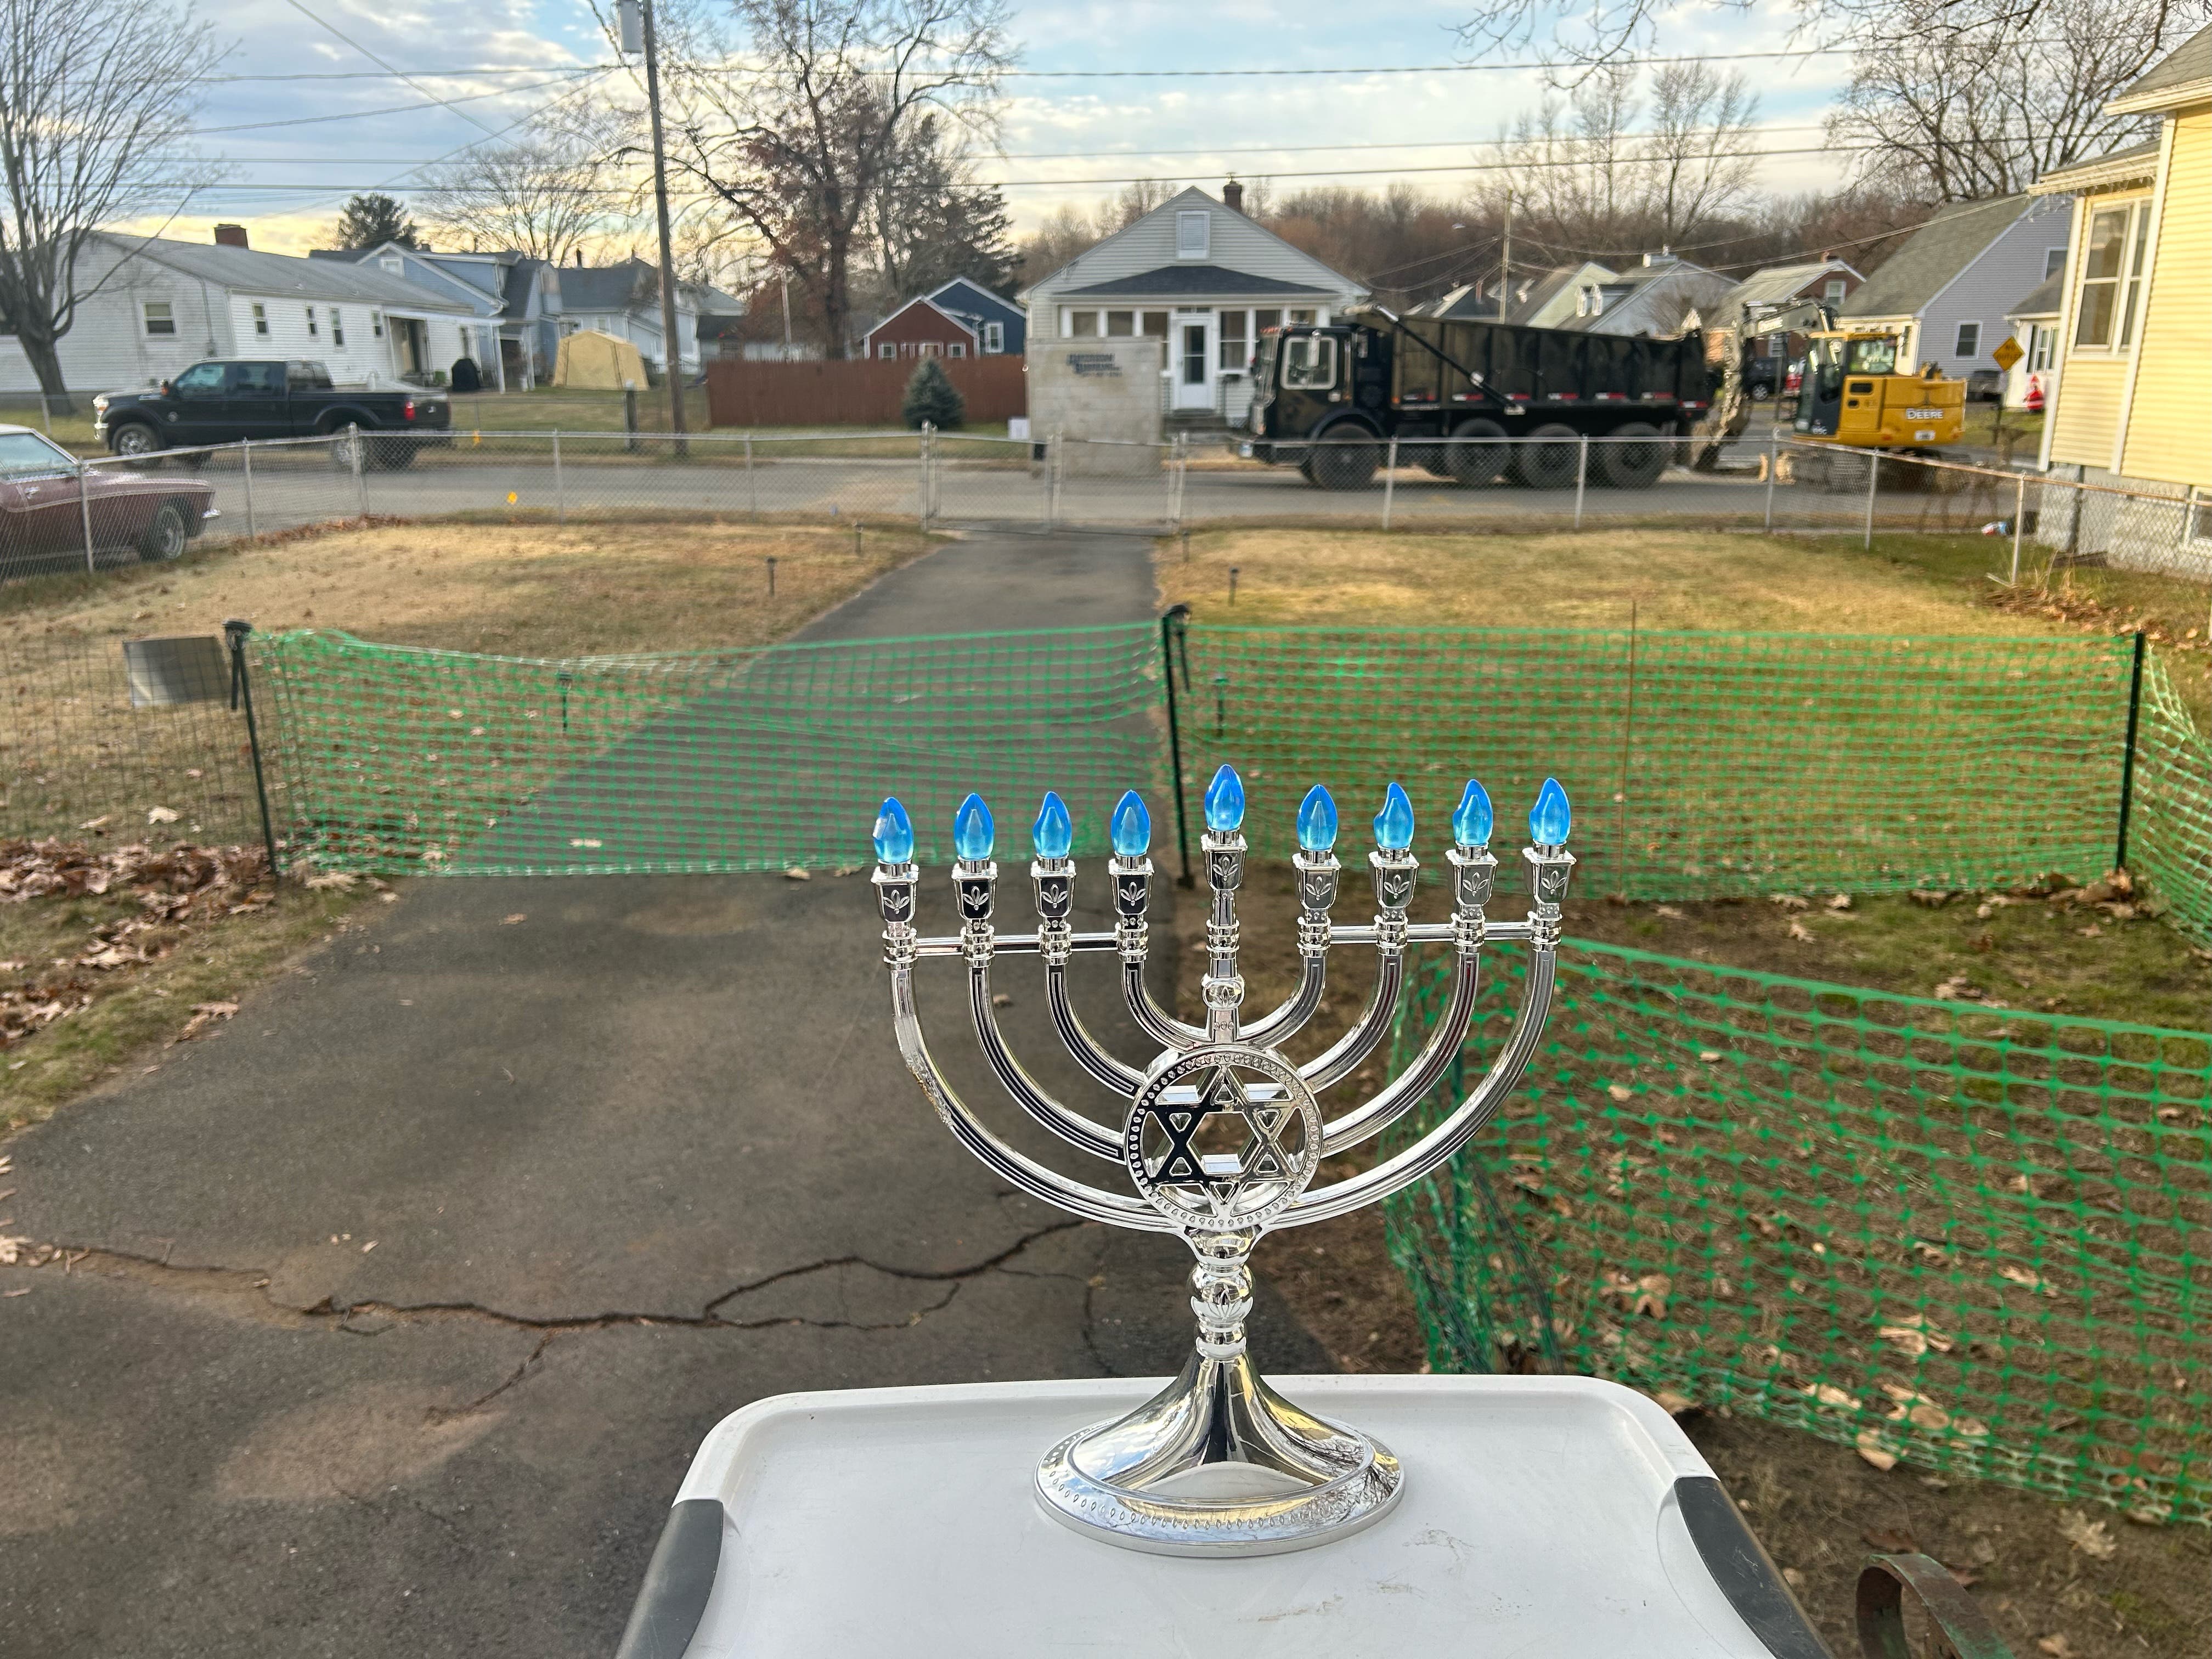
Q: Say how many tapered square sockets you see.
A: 9